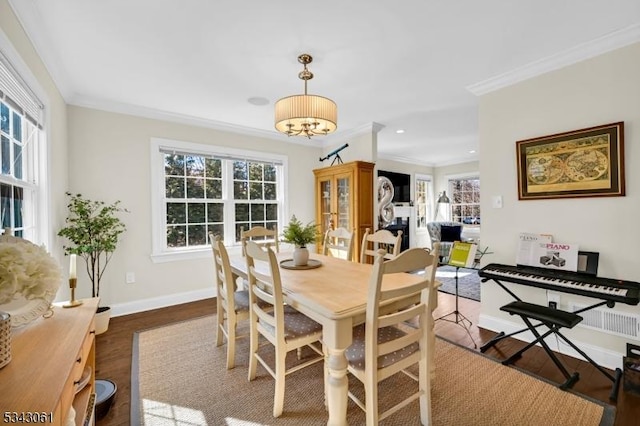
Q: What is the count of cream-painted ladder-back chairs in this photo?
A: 6